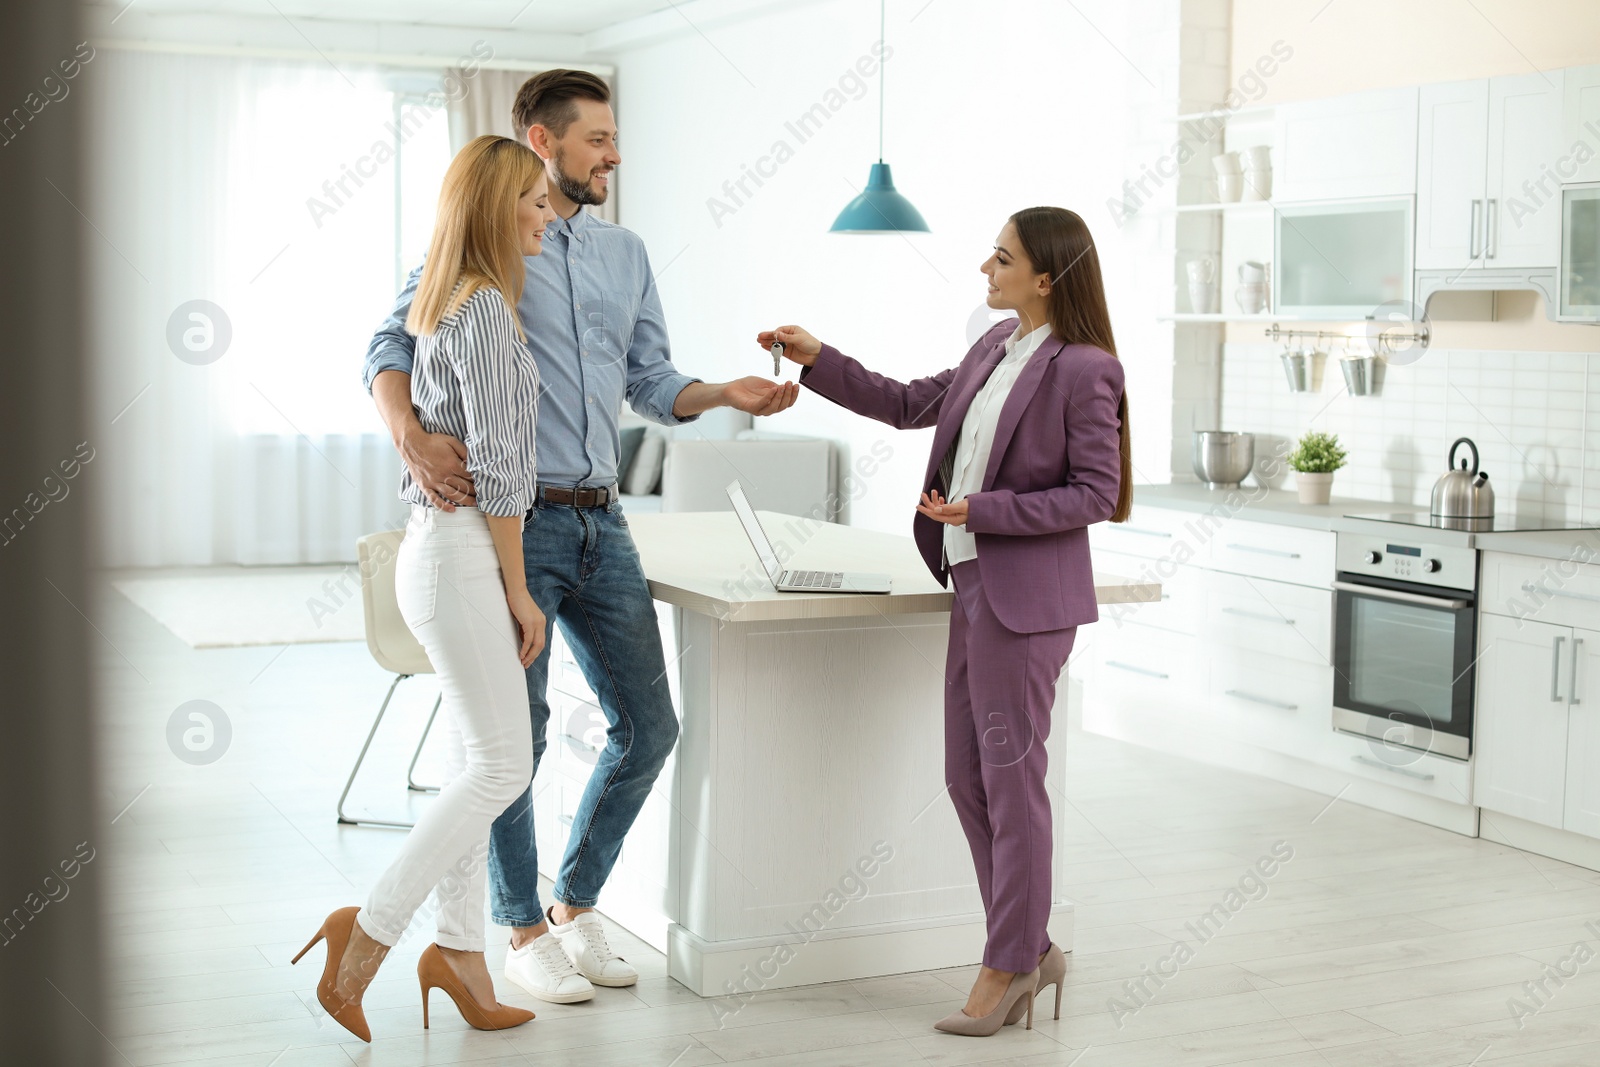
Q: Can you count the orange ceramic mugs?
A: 0